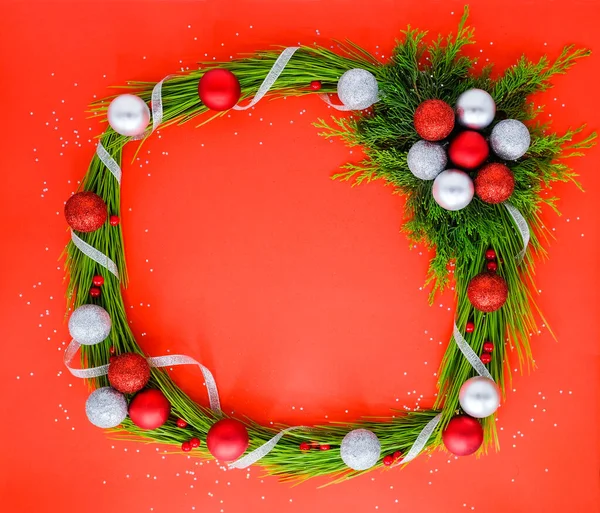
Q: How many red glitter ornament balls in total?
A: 5